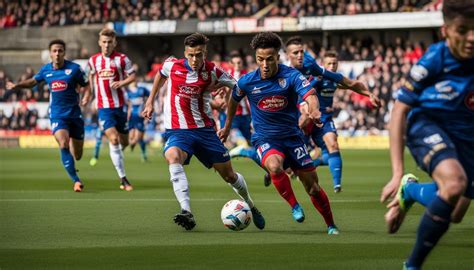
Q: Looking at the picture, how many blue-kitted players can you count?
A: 6